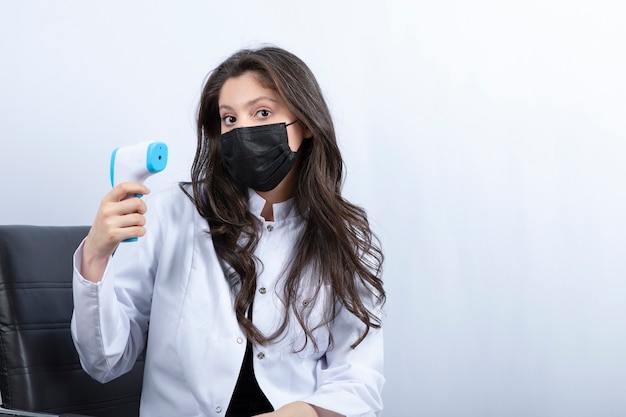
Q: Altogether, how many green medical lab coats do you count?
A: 0